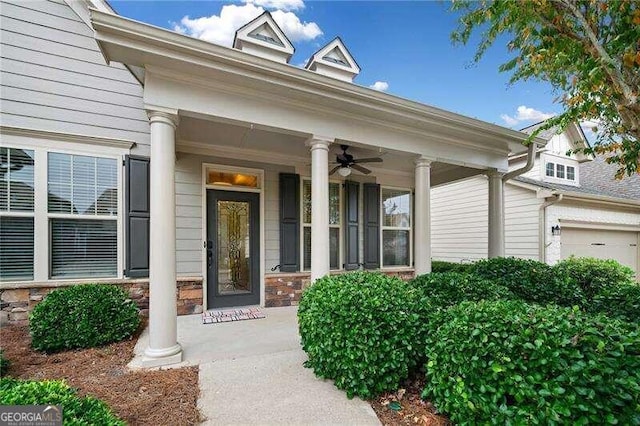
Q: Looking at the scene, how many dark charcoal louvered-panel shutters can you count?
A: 4